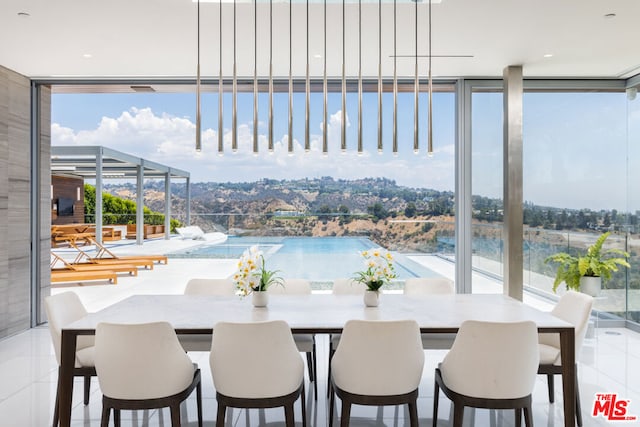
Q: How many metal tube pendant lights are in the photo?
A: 14